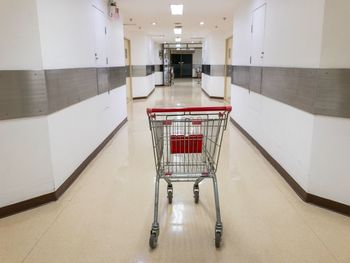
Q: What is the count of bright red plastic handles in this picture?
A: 1